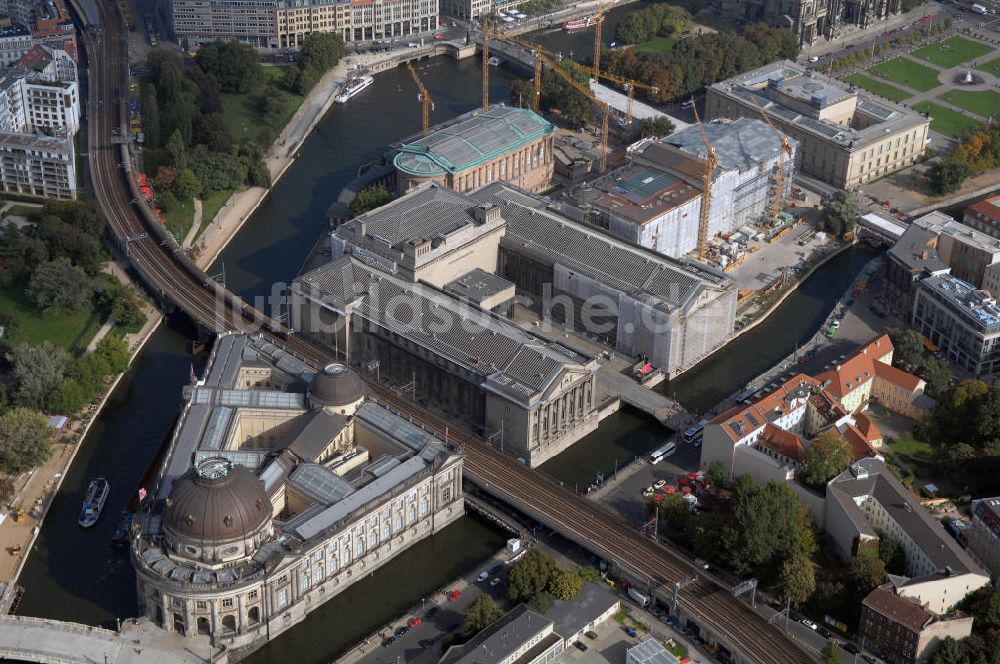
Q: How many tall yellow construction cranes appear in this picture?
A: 8